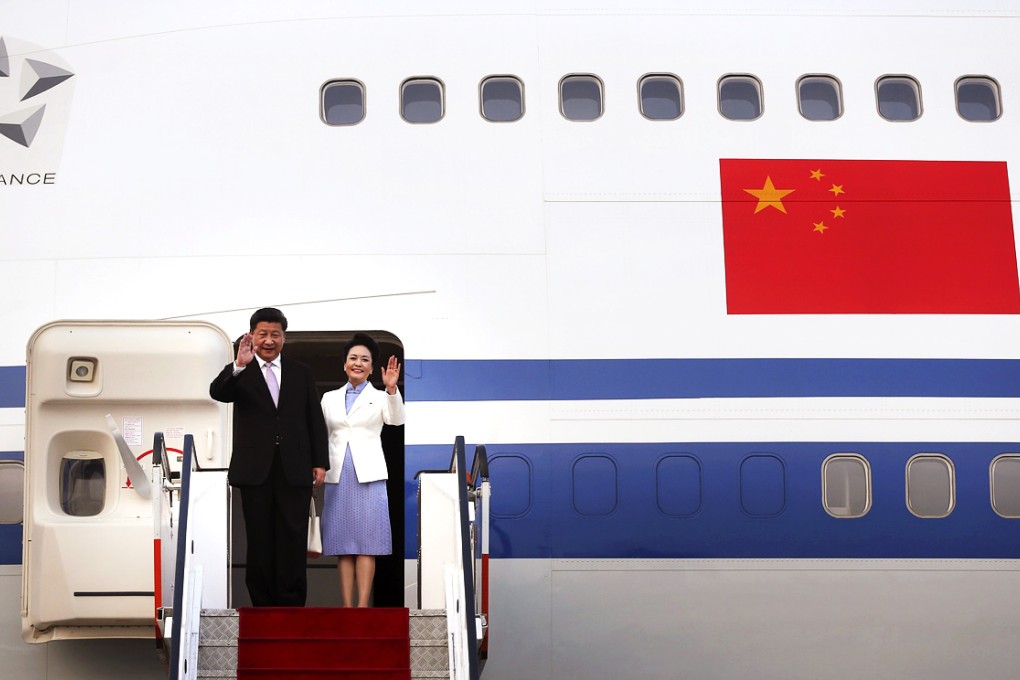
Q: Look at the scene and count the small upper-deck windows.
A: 9